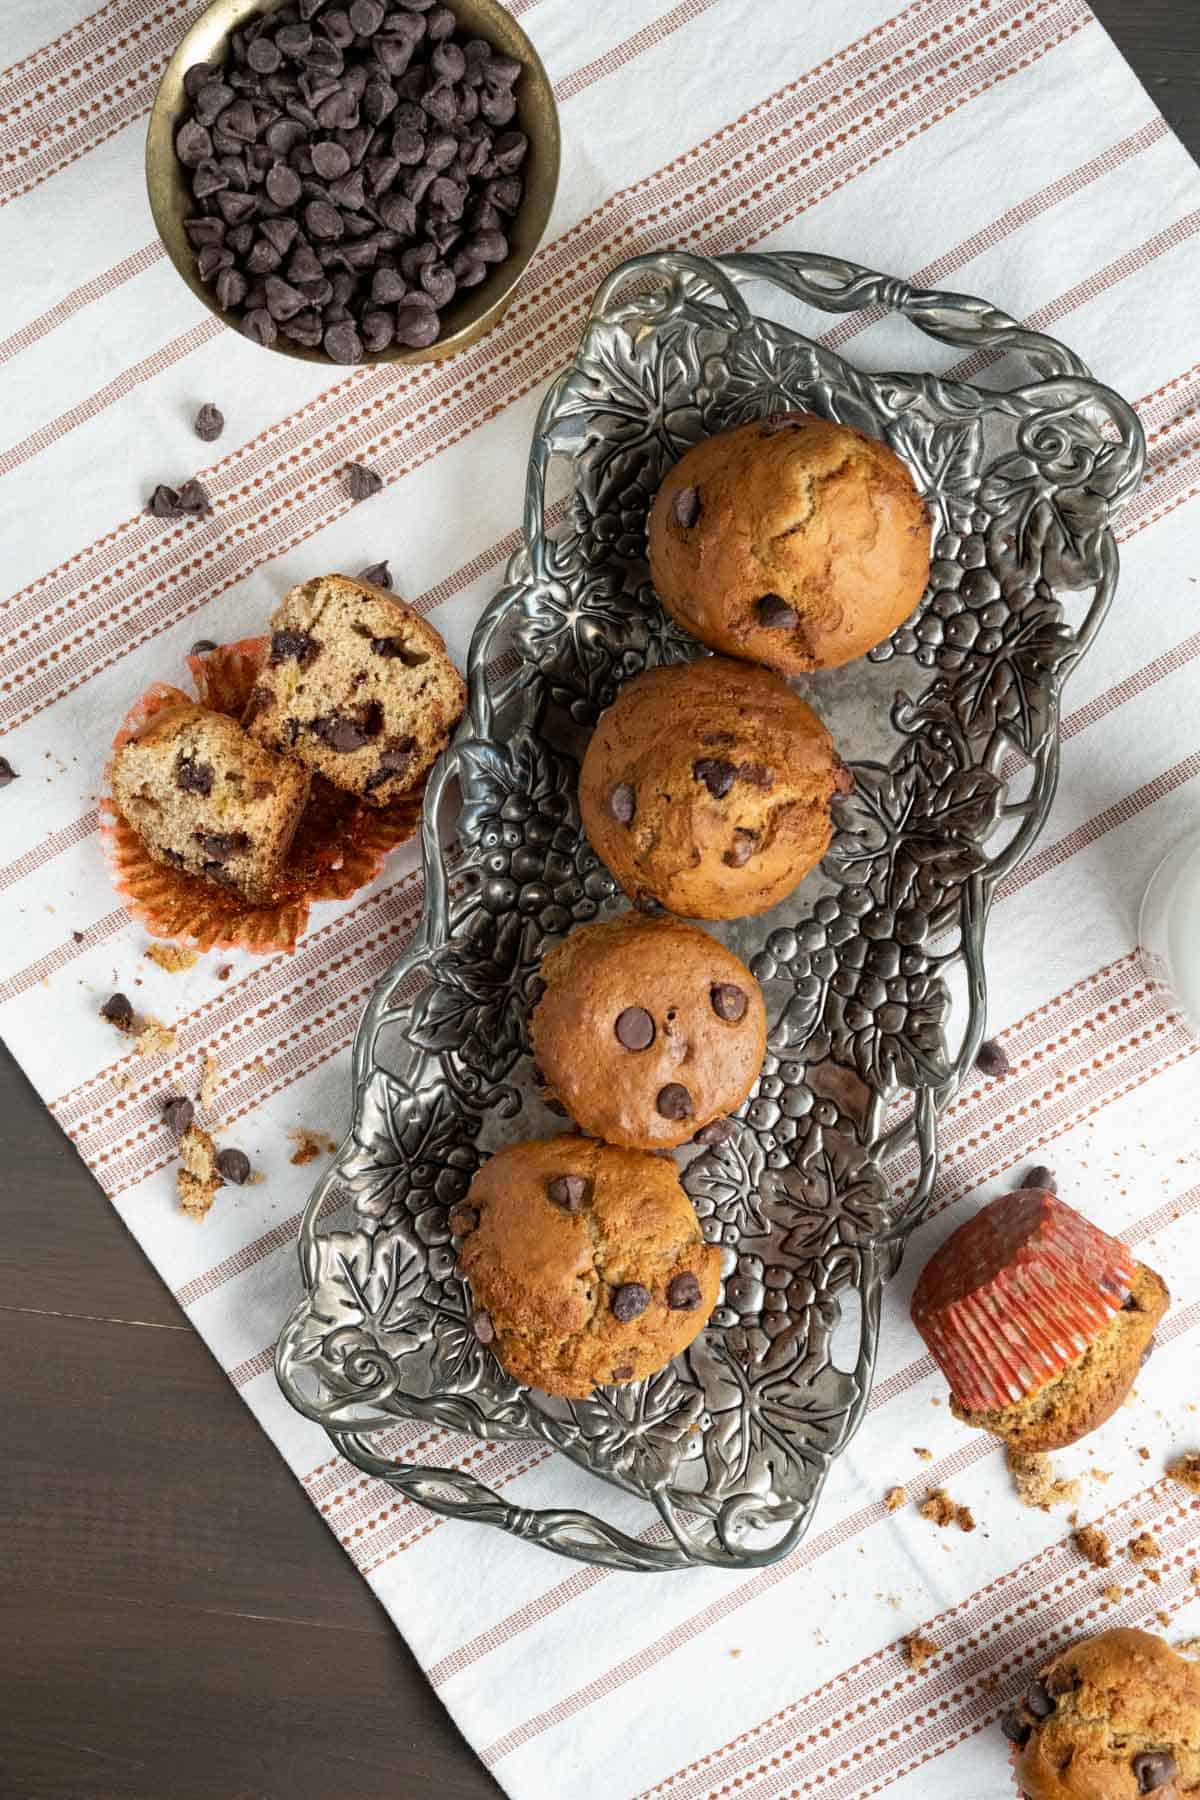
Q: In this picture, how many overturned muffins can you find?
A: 1